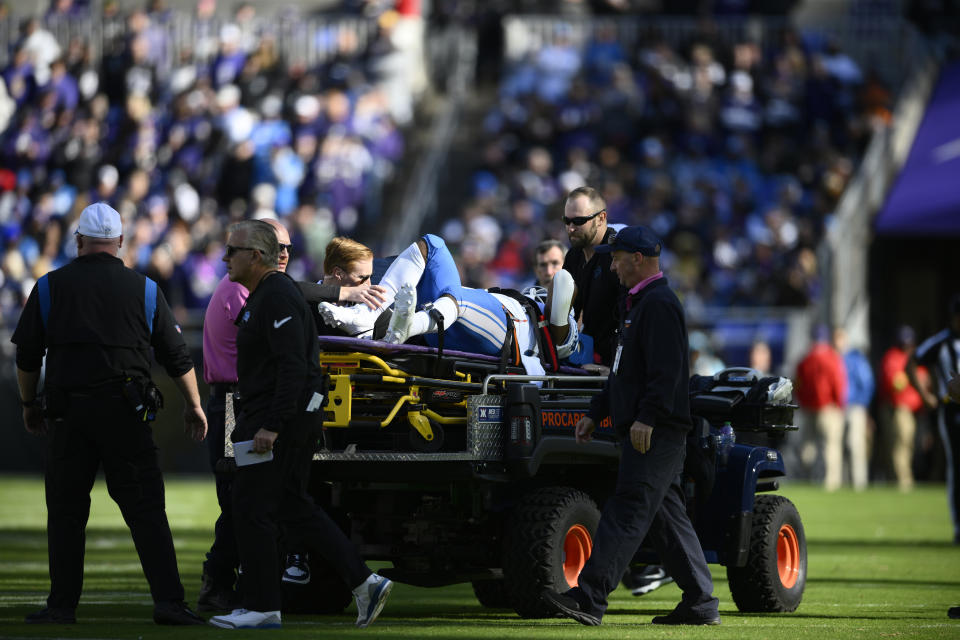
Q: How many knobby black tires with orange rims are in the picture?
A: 2